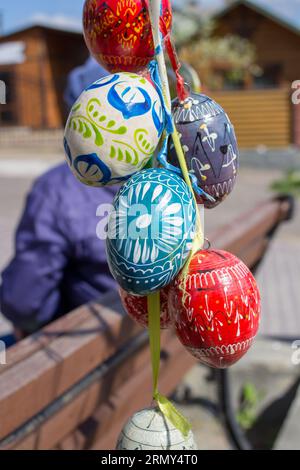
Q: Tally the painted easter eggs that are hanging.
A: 7